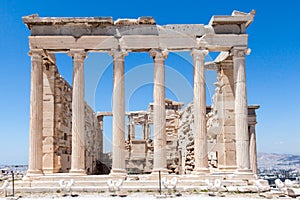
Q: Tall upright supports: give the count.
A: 6